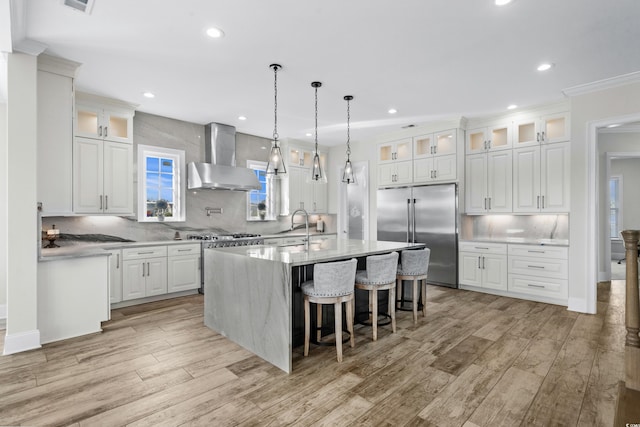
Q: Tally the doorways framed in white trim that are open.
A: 2